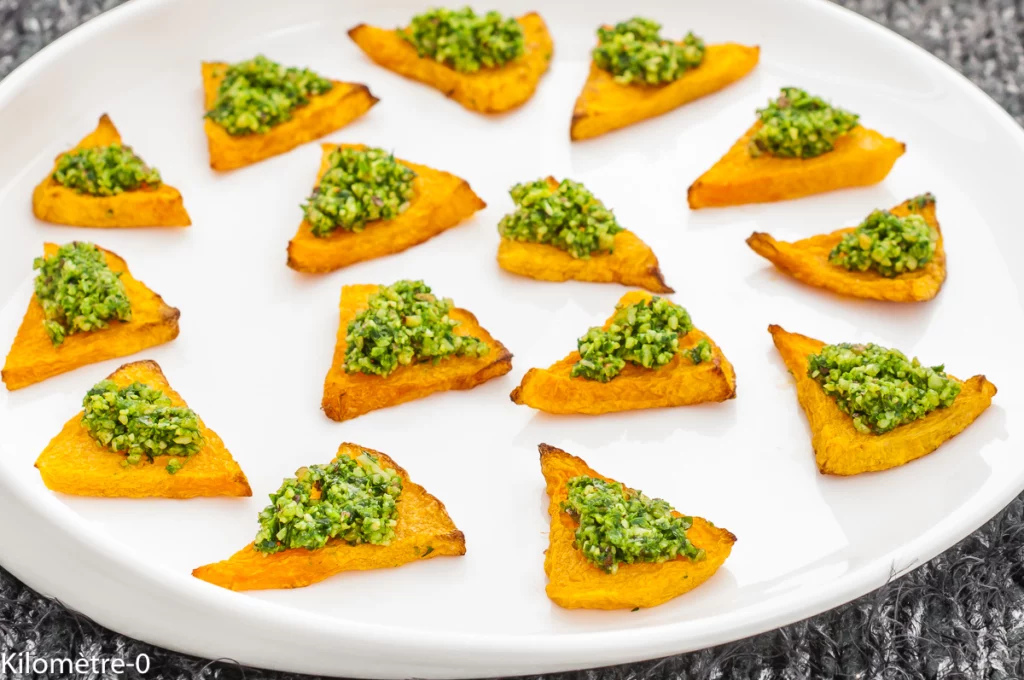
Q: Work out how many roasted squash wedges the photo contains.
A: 15